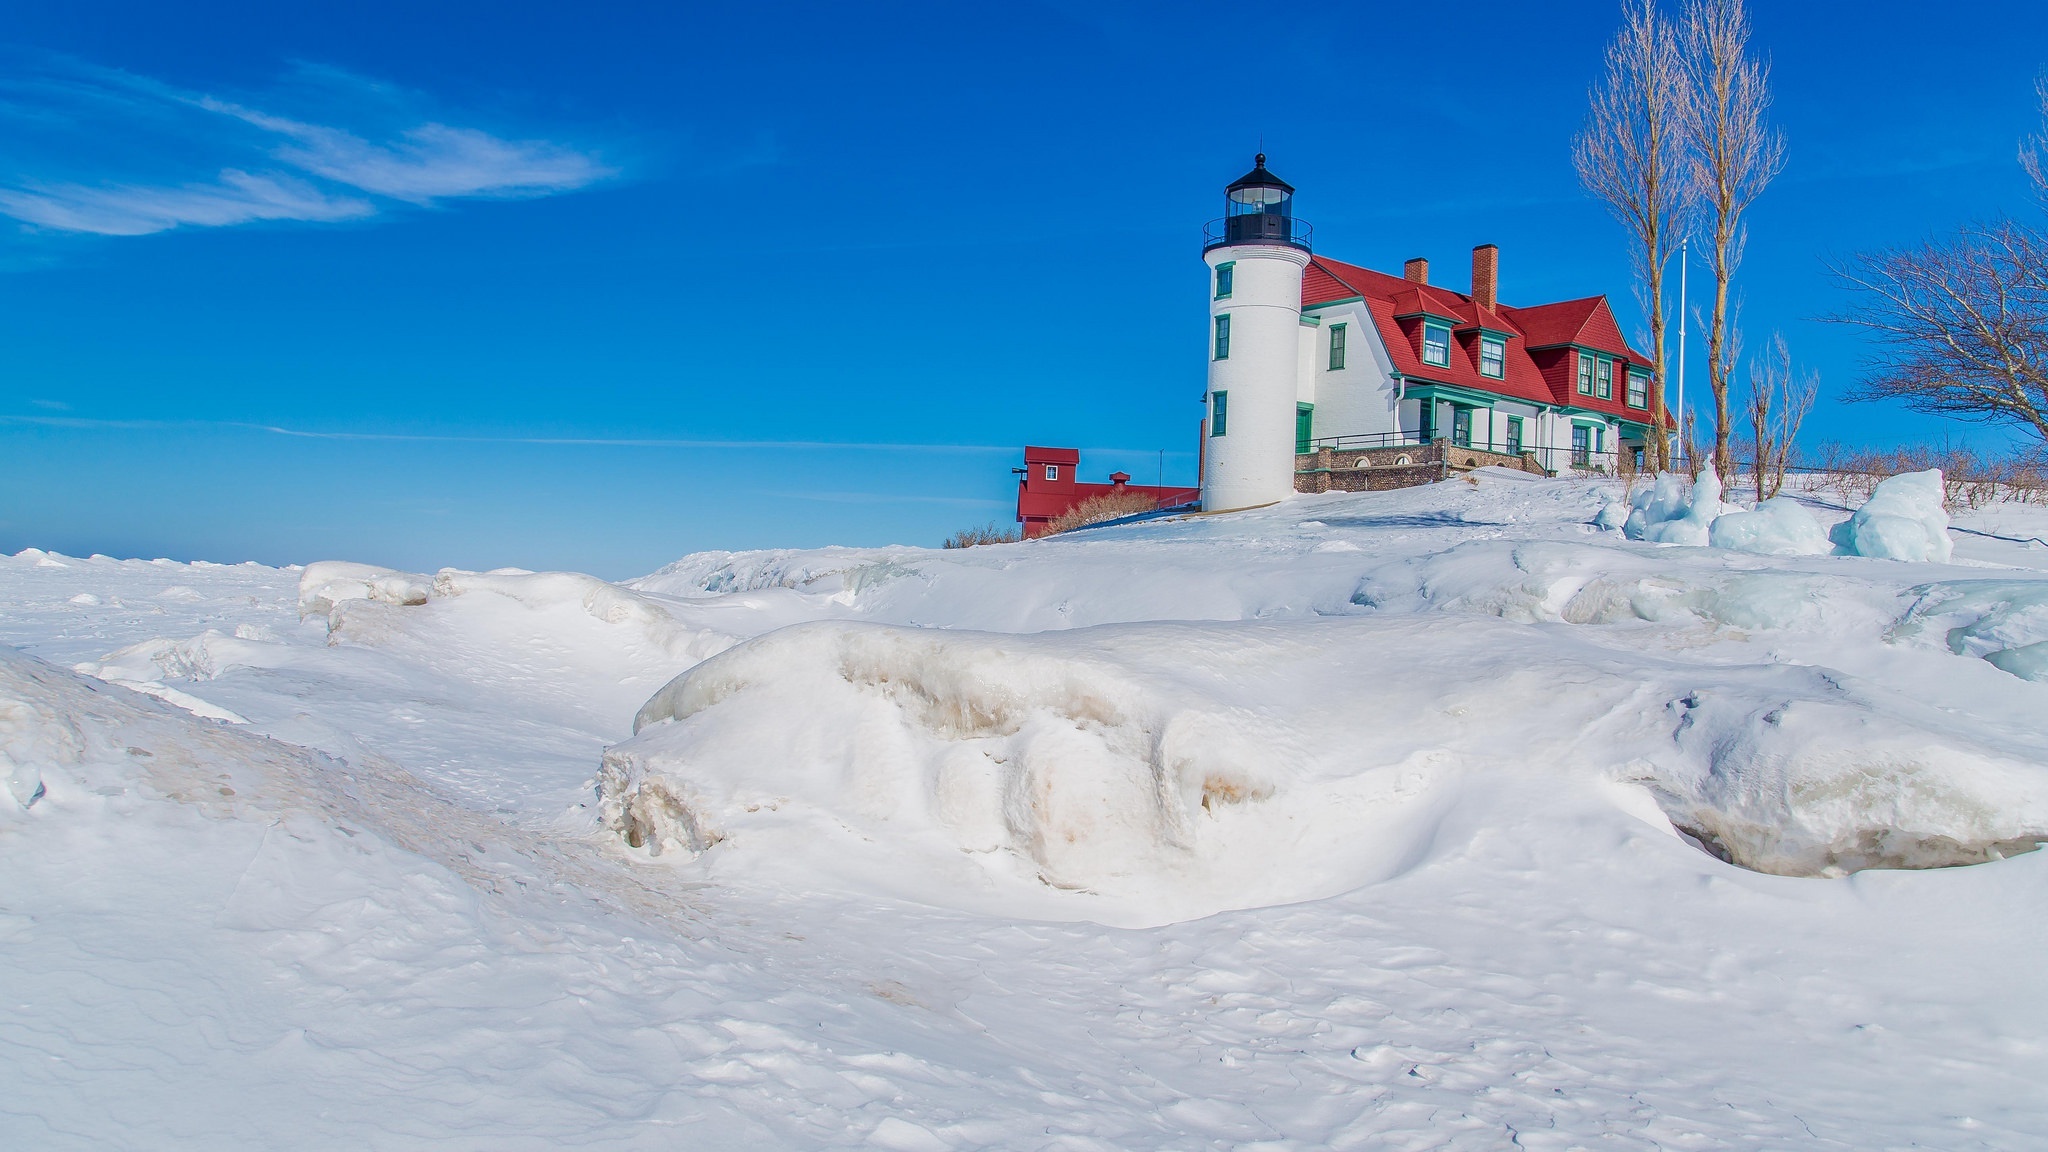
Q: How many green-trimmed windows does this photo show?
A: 13